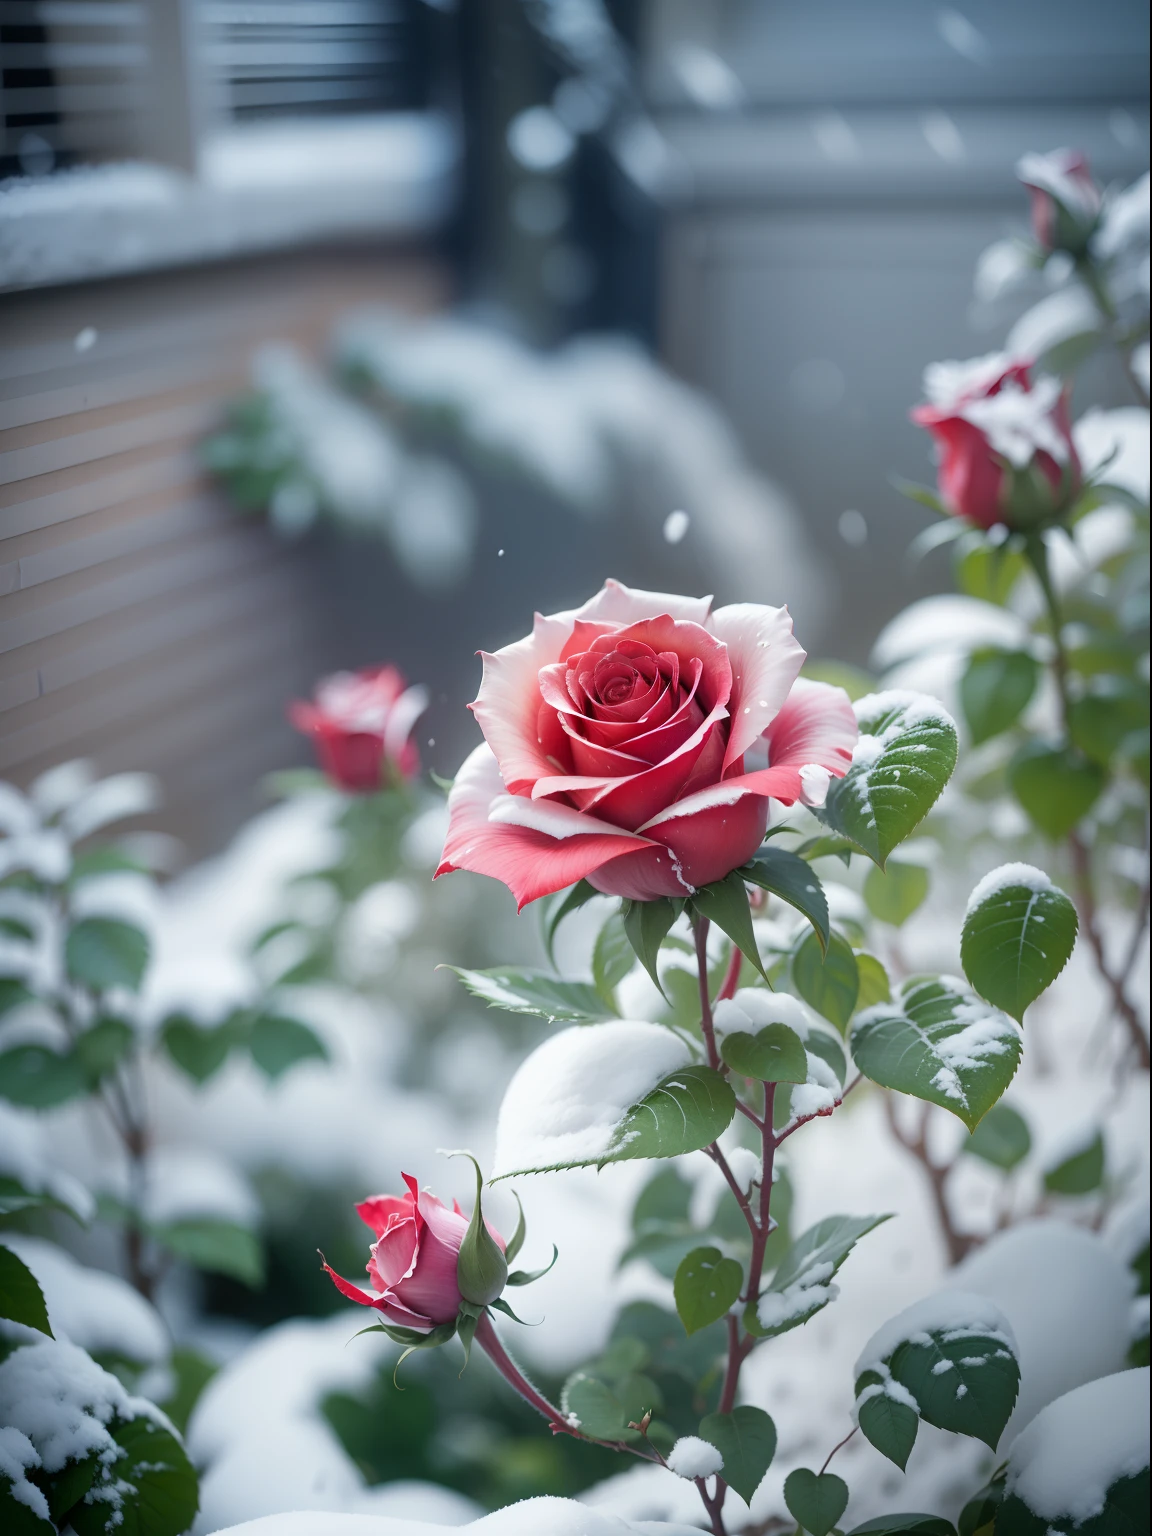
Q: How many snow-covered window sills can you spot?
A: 1